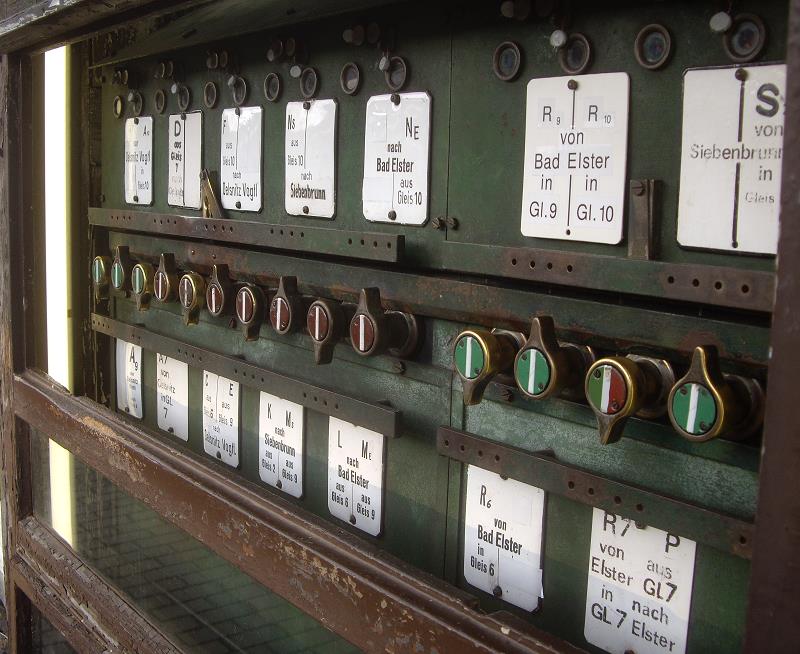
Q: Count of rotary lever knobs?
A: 14